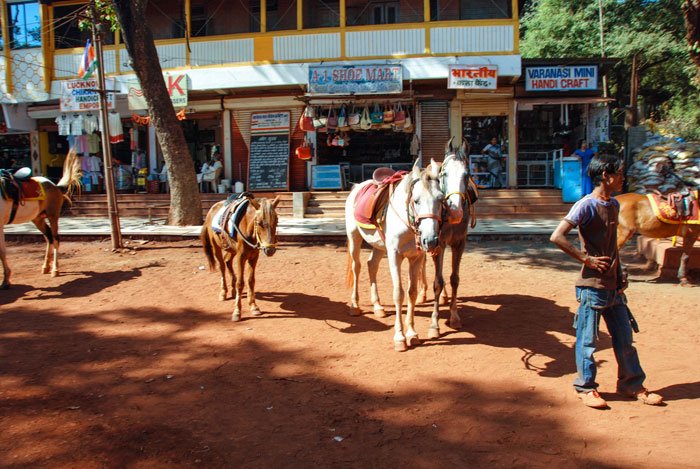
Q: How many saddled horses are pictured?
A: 5